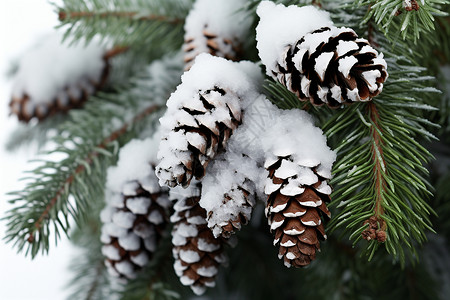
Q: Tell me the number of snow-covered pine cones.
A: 8